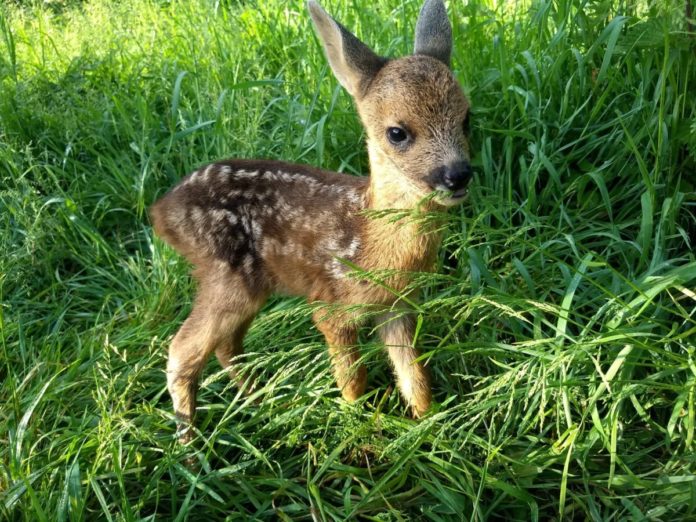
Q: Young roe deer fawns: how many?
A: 1